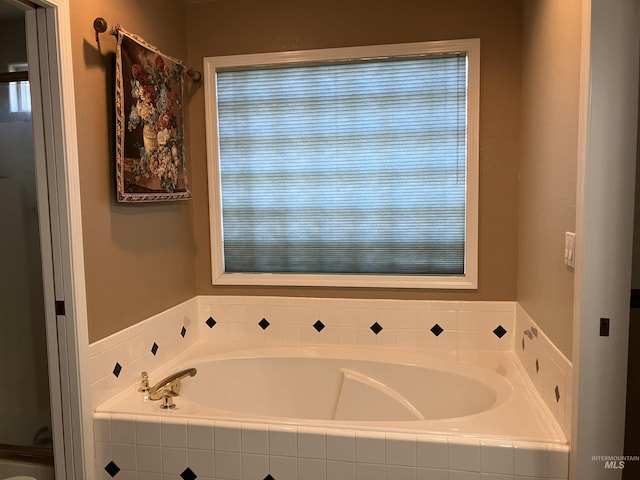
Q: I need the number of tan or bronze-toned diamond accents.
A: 0